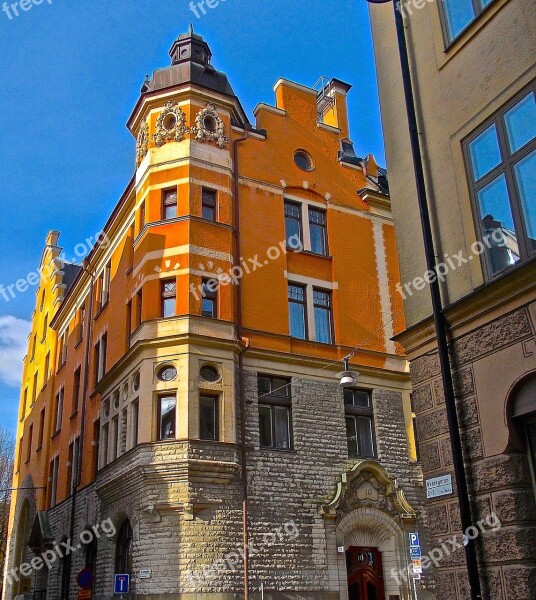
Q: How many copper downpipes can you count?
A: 2